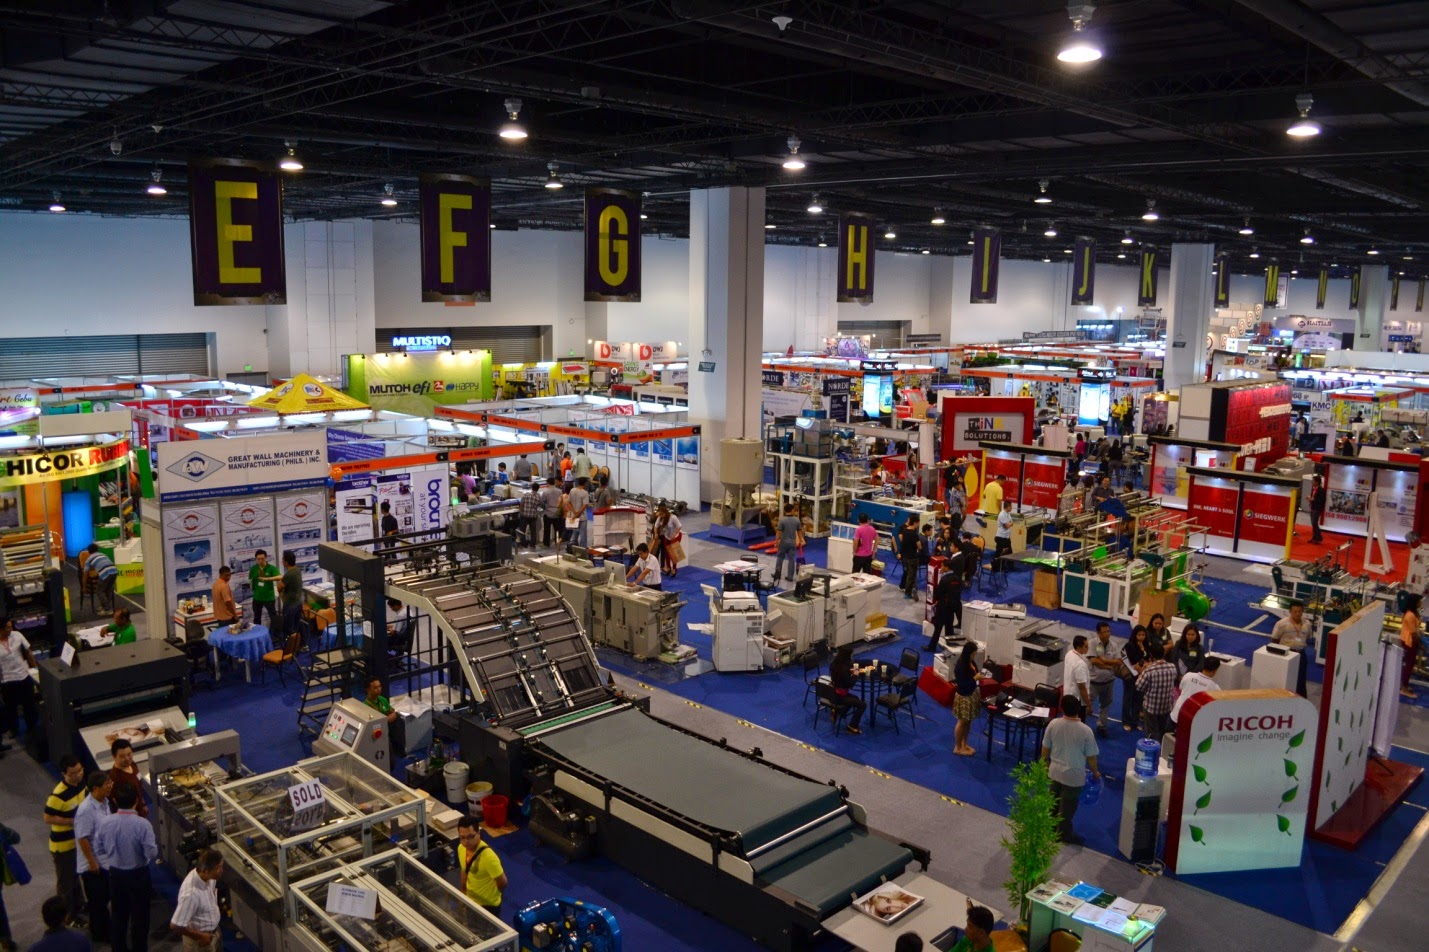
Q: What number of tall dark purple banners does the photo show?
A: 13